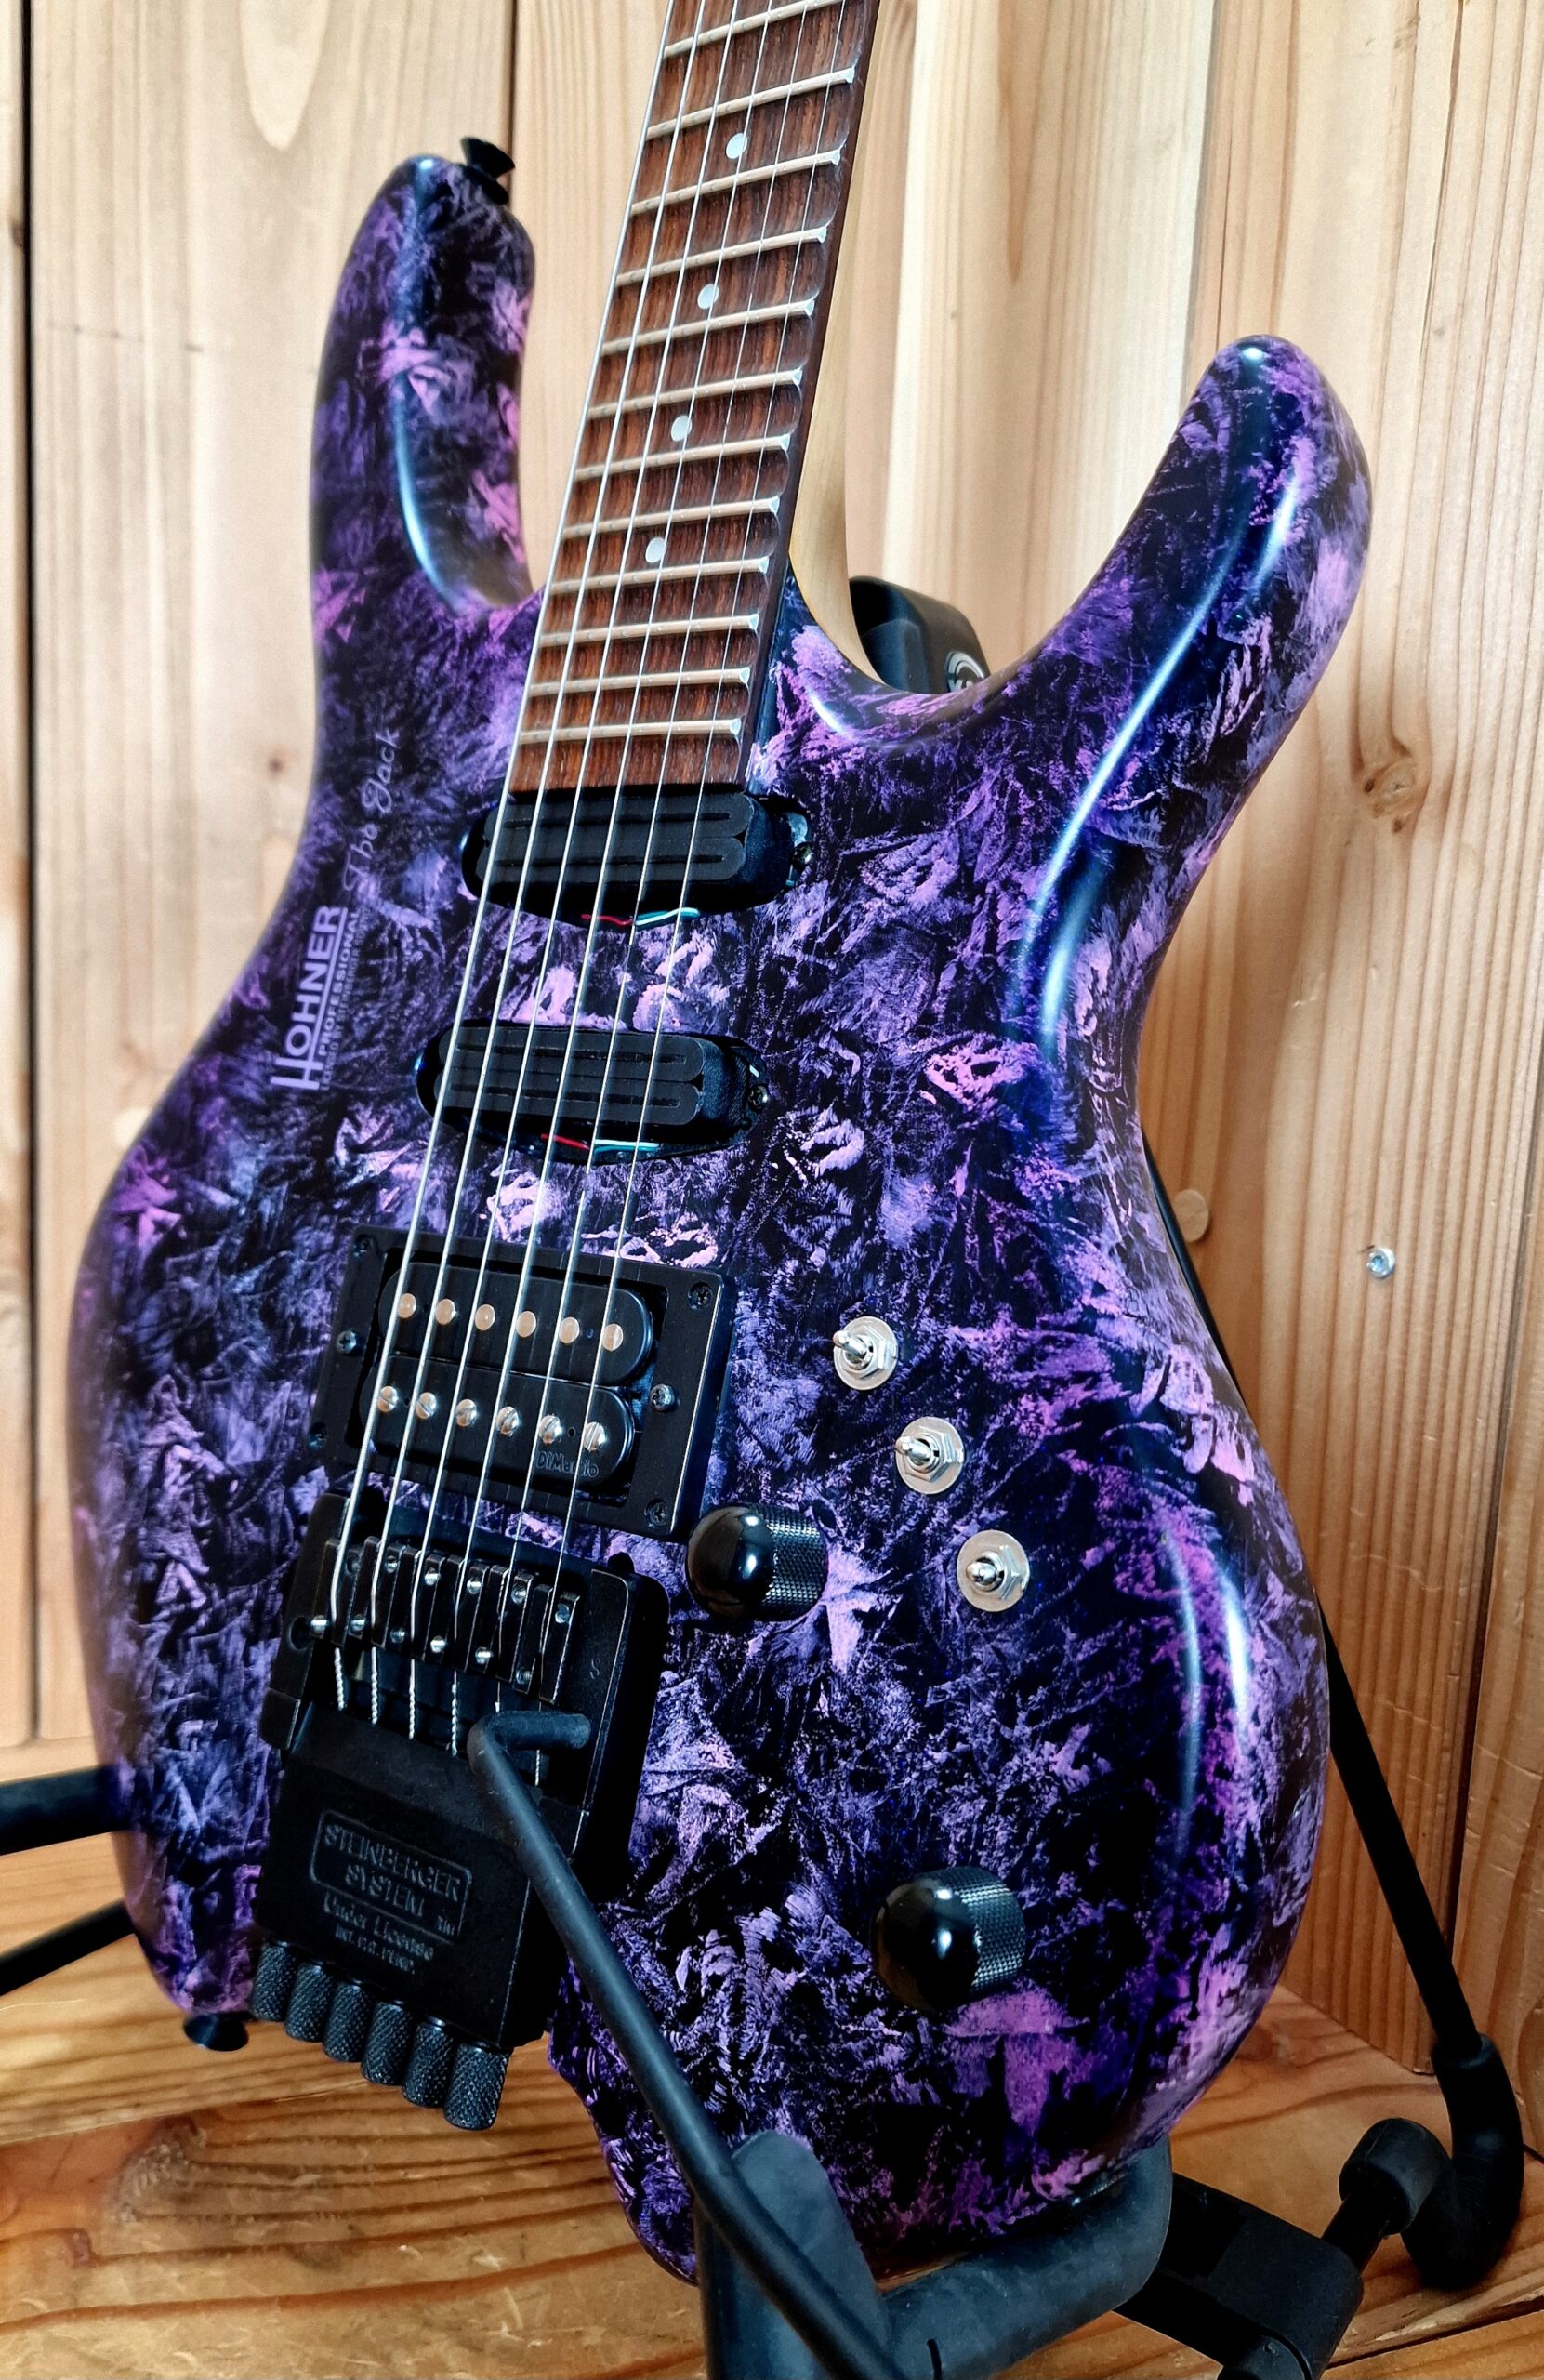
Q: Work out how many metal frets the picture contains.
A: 12